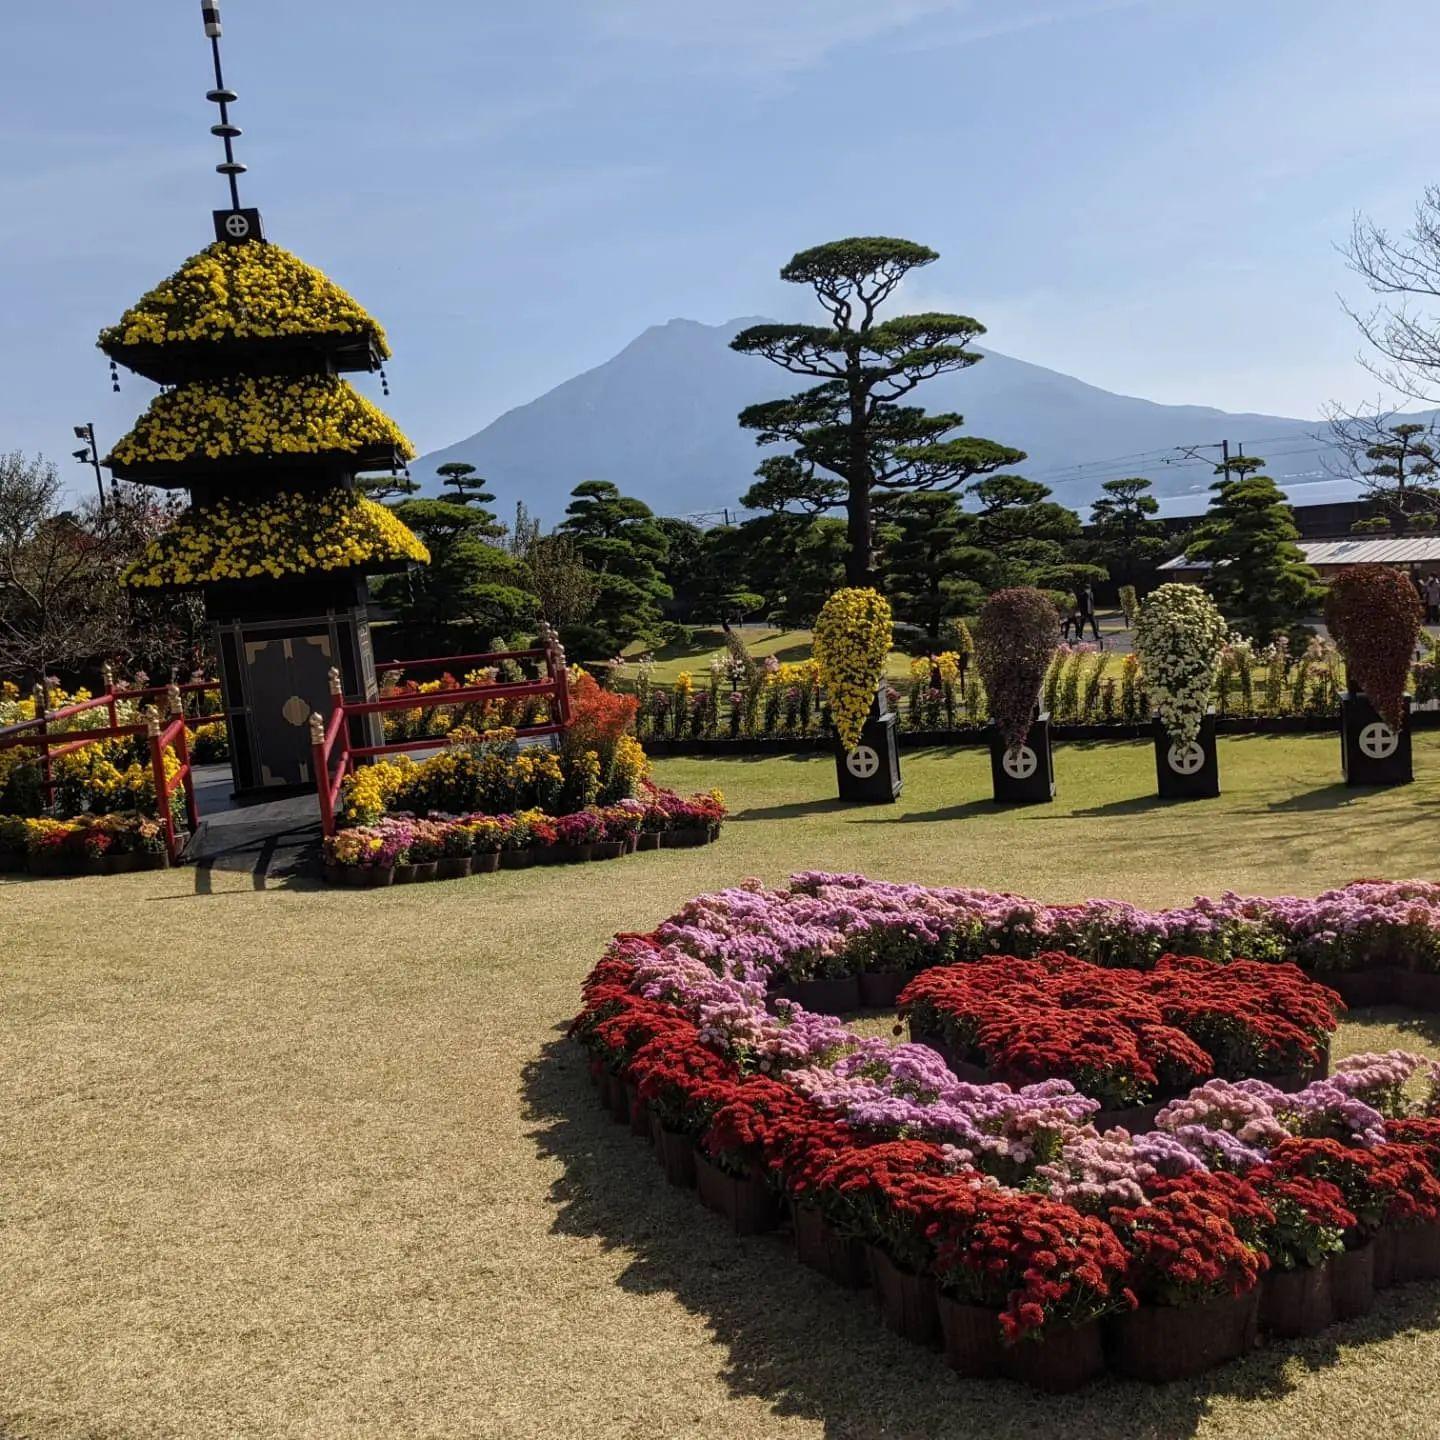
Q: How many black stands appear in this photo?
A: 4